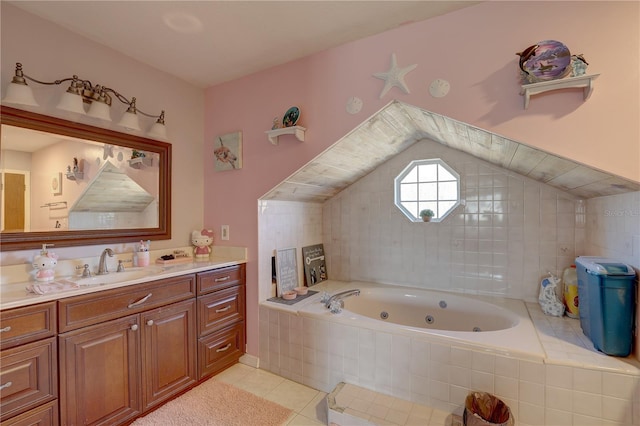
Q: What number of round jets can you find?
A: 4